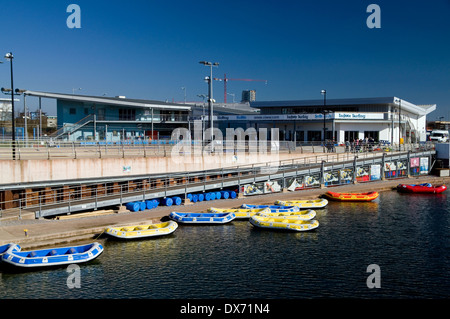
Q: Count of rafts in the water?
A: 11